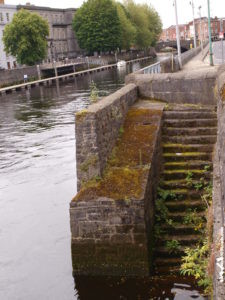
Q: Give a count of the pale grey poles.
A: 3